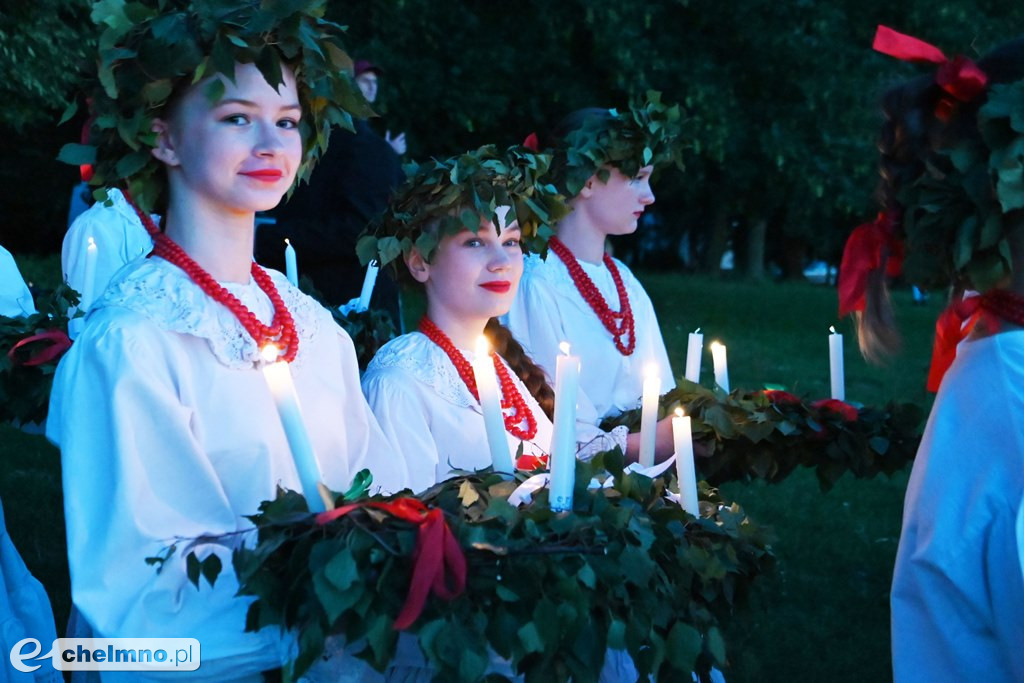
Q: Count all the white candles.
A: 11